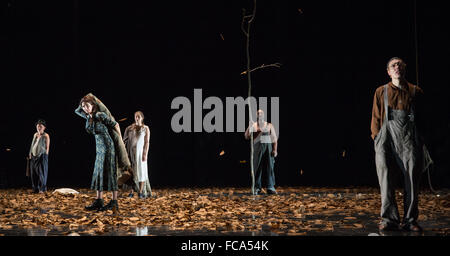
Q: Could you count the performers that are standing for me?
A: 5